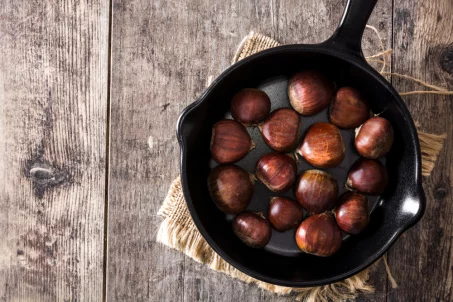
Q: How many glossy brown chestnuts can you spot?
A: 15